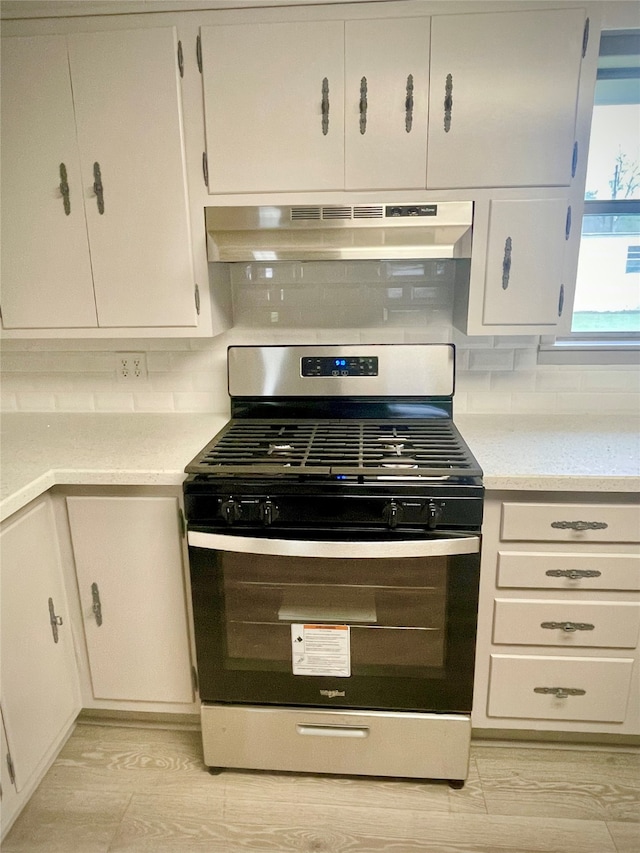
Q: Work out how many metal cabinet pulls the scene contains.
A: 13